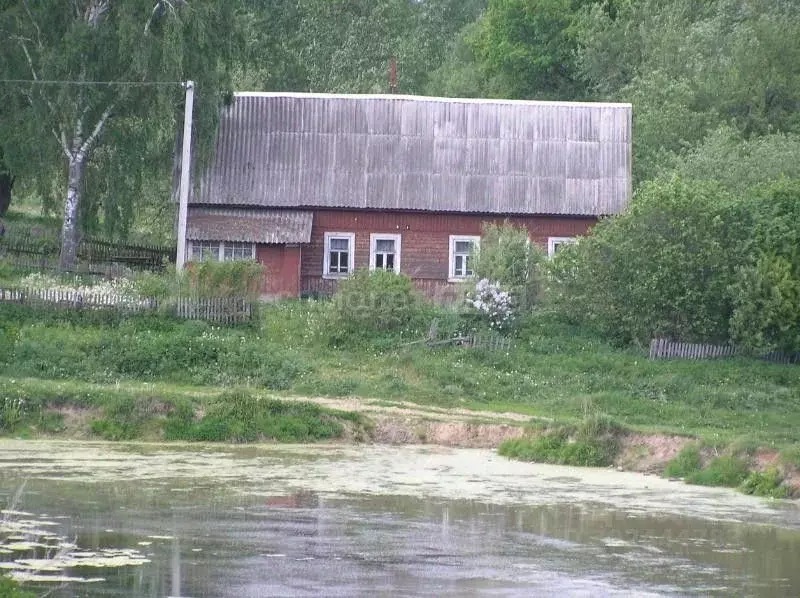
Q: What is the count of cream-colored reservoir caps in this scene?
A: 0